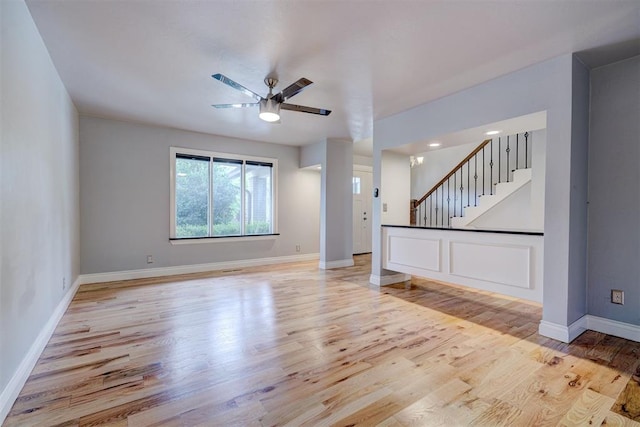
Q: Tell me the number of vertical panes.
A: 3